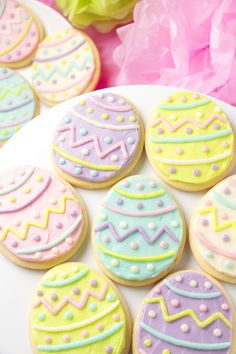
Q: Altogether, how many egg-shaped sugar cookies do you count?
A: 10